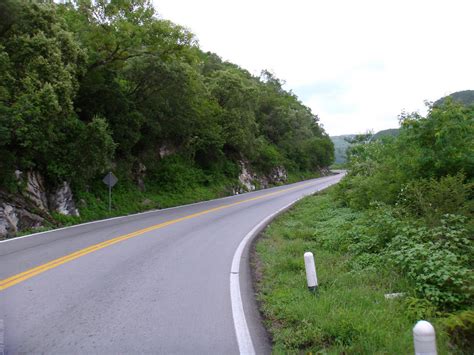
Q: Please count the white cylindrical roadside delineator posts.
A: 2